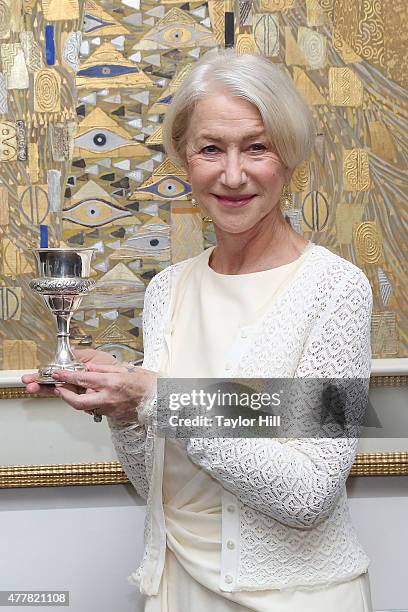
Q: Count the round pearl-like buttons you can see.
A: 5